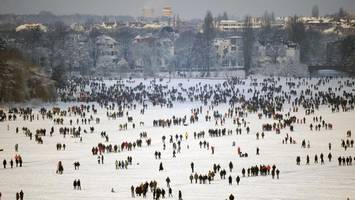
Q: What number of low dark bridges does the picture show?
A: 1